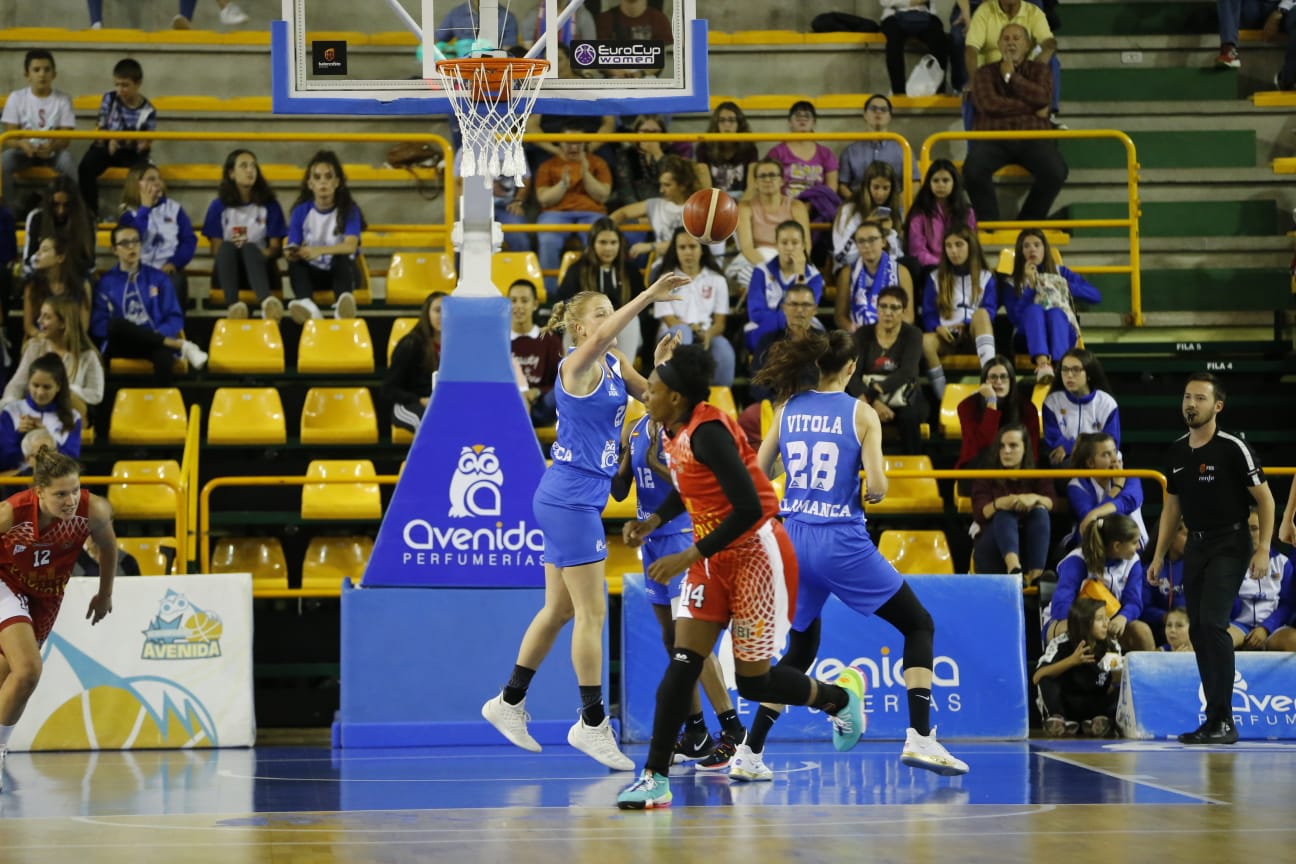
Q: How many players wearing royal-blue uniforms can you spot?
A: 3